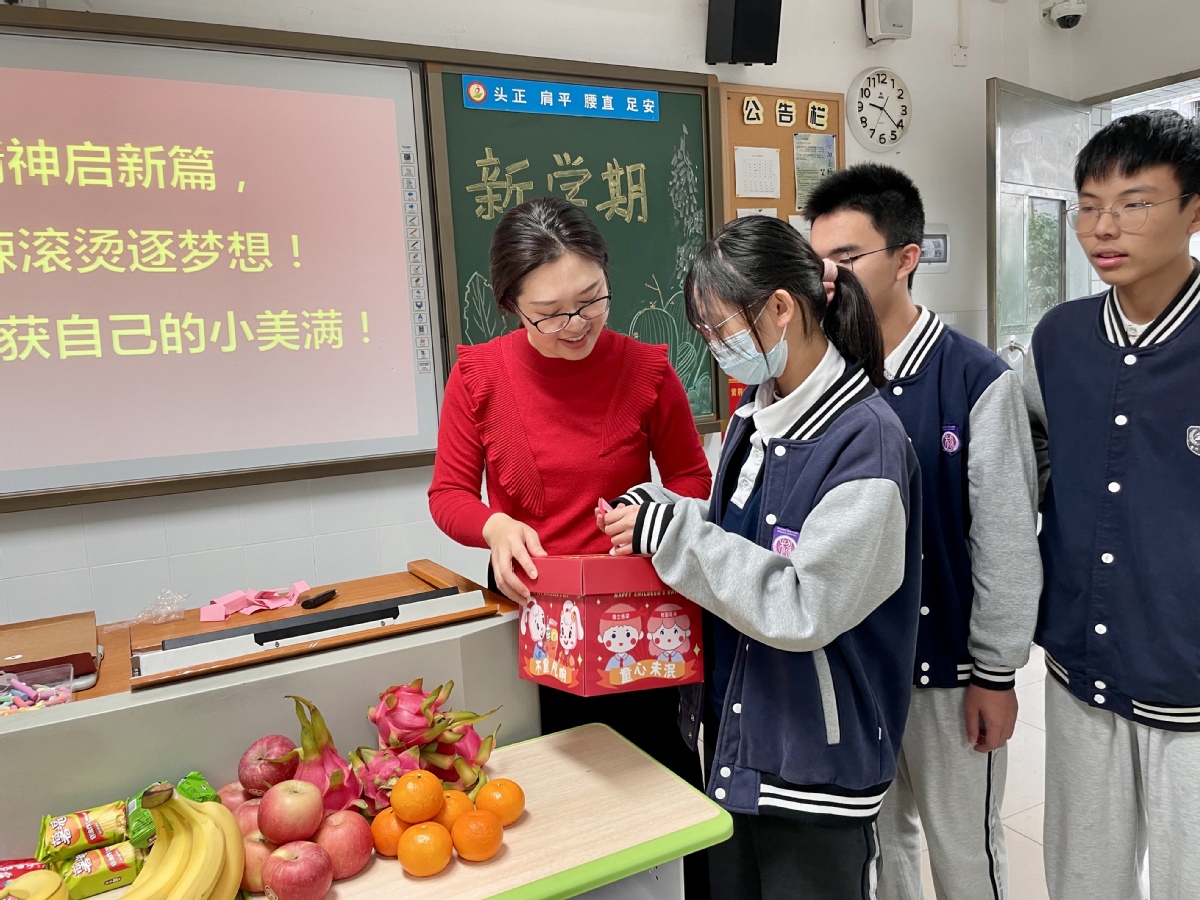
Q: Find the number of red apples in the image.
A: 7